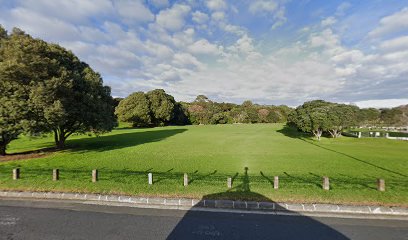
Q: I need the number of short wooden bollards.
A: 9